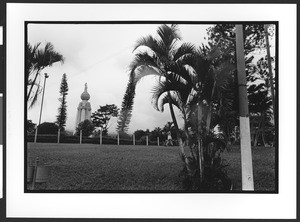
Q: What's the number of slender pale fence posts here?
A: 8